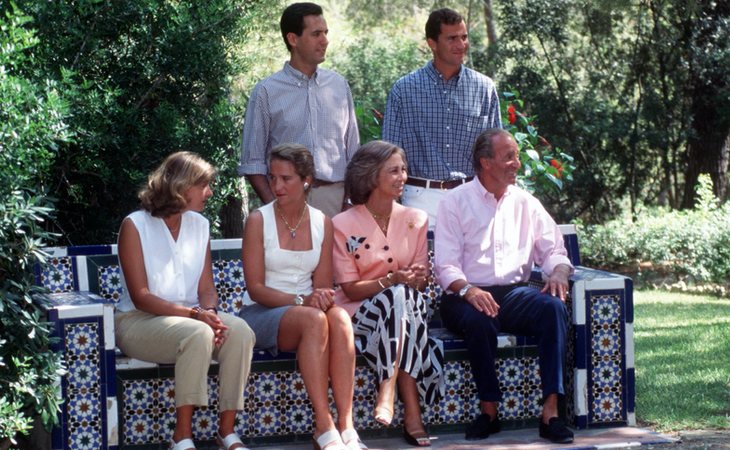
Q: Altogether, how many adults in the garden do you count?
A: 6